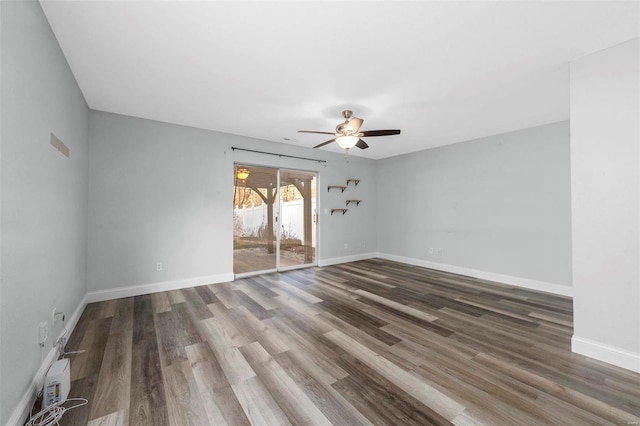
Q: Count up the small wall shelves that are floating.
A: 4